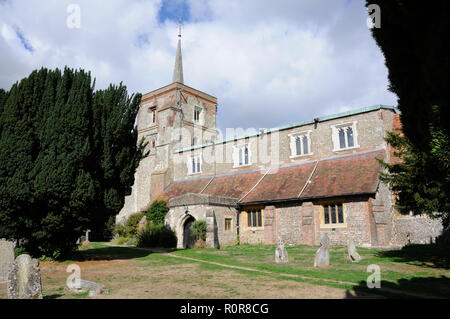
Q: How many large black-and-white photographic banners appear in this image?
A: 0